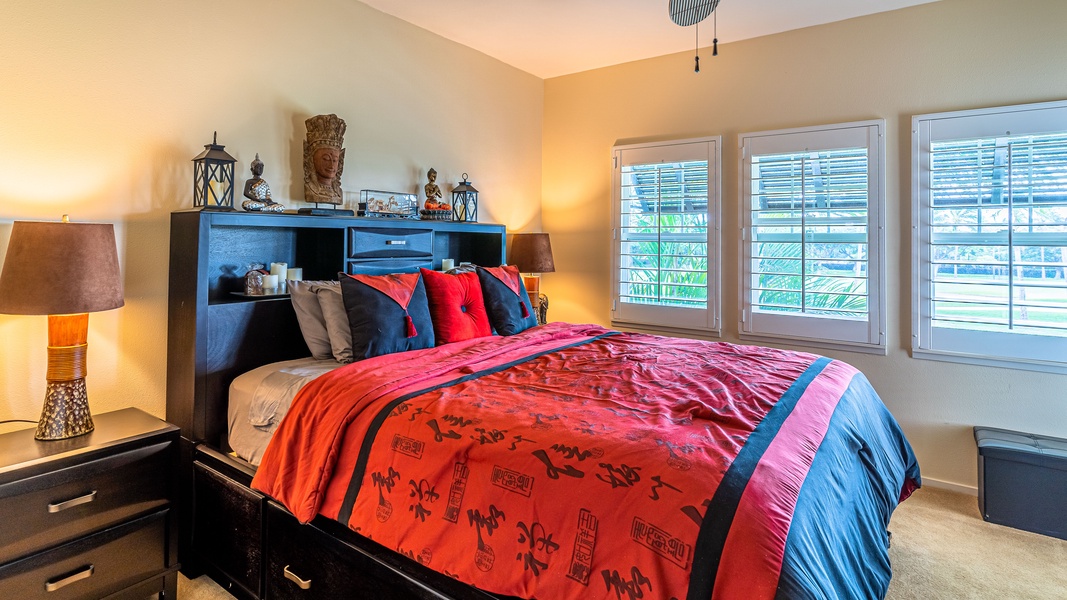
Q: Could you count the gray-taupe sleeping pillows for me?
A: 2